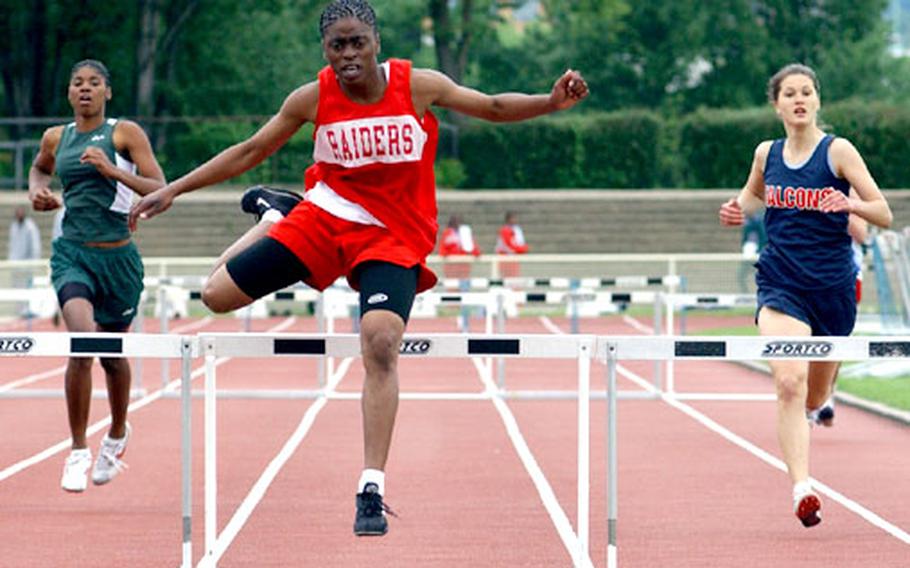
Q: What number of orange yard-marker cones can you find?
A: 0